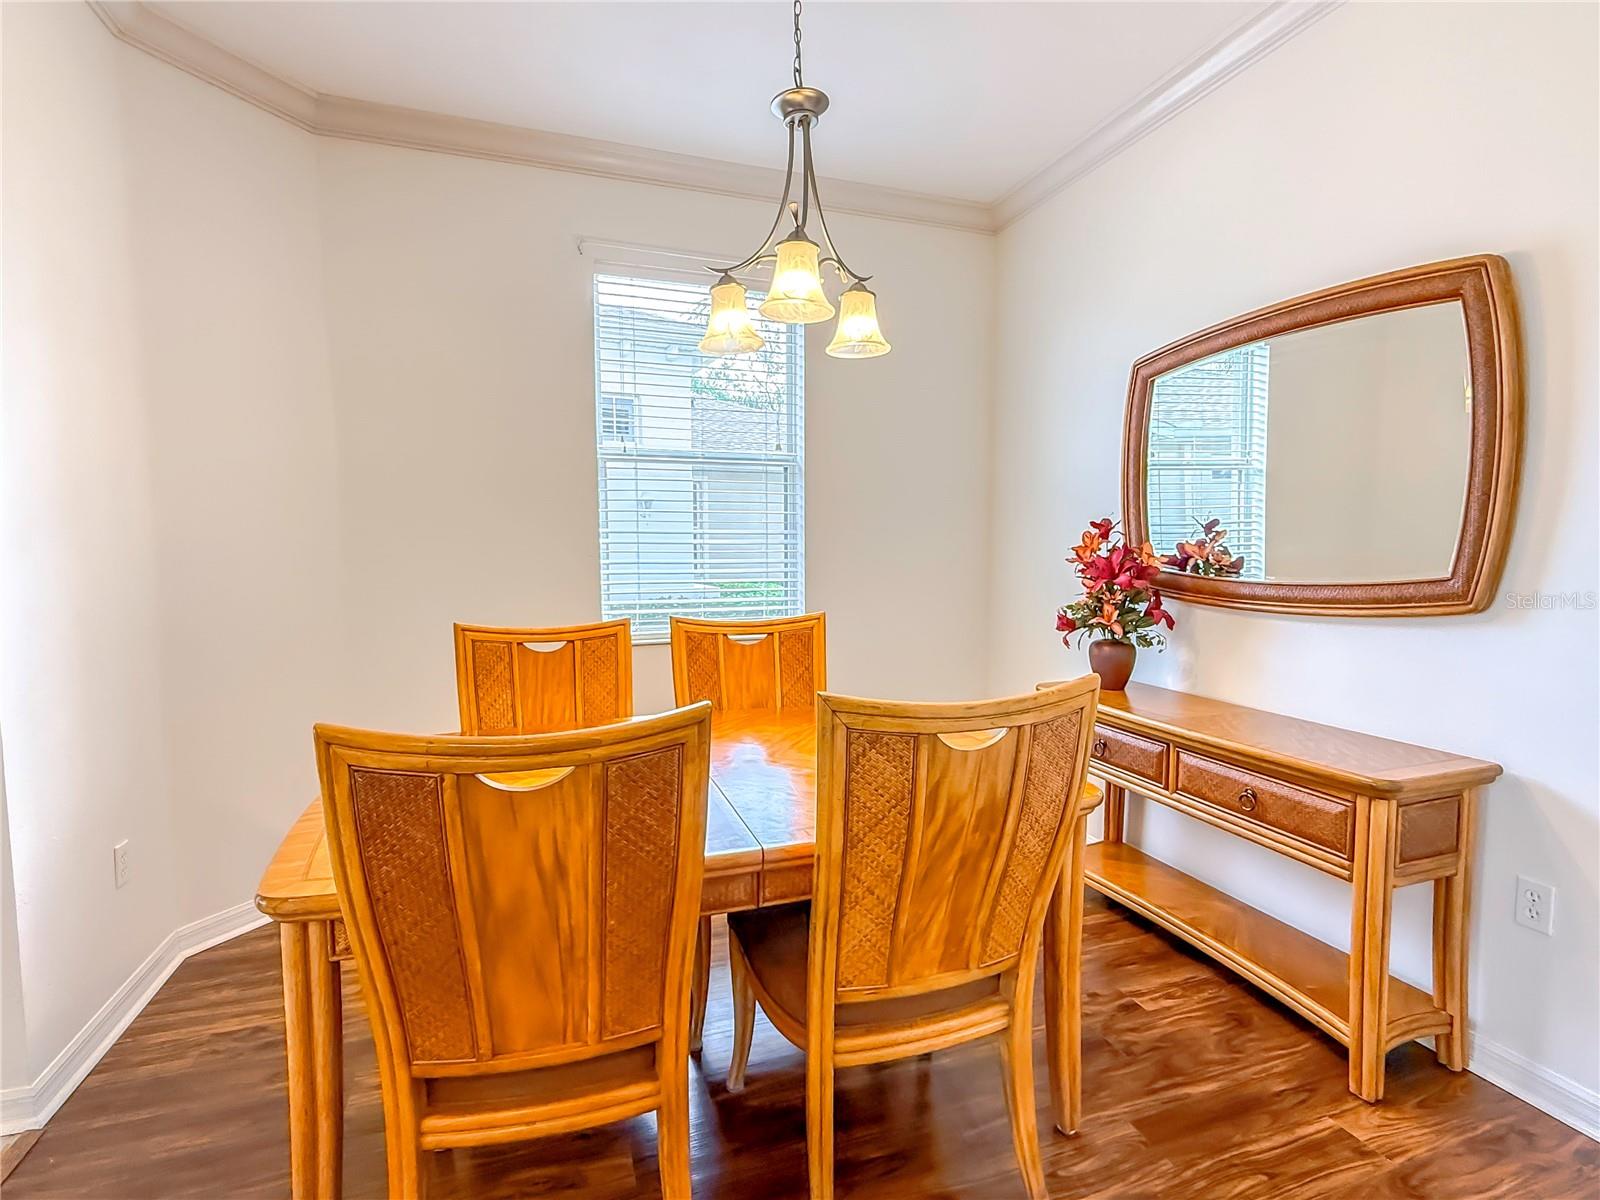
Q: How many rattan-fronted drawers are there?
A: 2